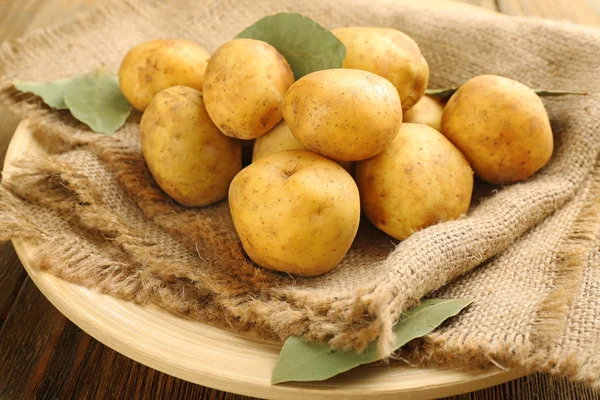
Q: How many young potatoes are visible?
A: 10